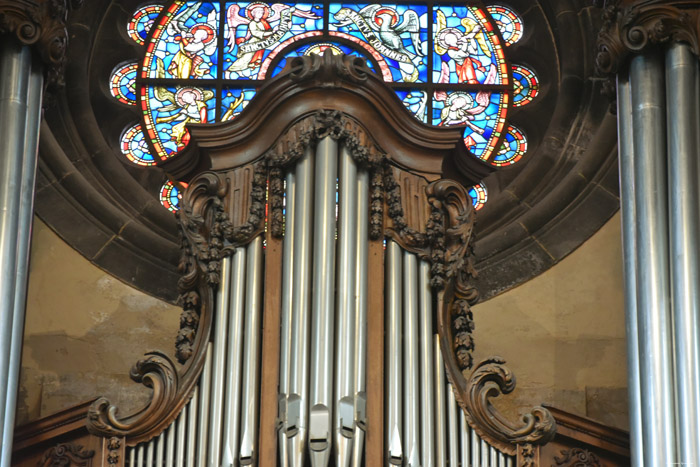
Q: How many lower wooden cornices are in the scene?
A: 2